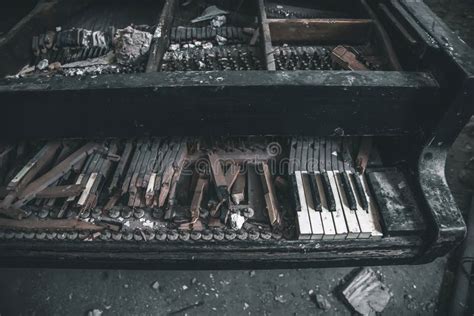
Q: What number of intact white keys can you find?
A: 6